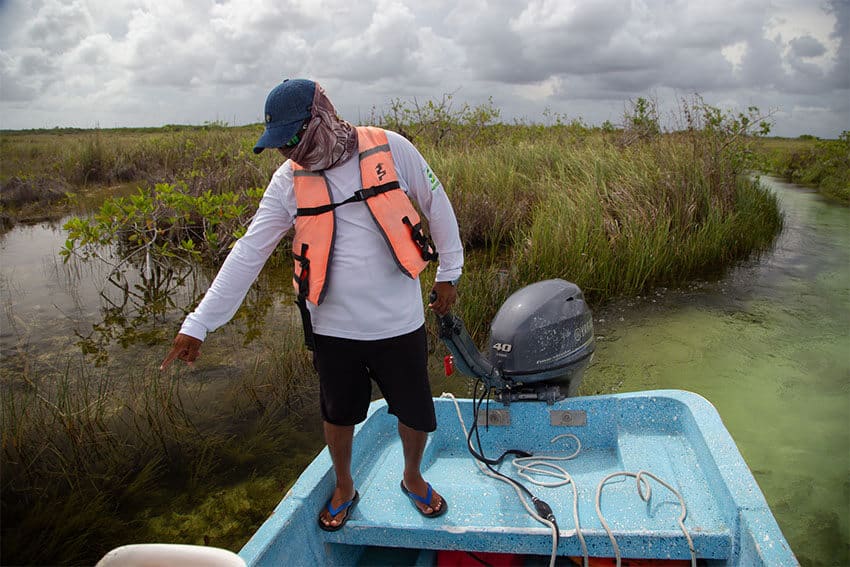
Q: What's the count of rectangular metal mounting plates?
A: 2